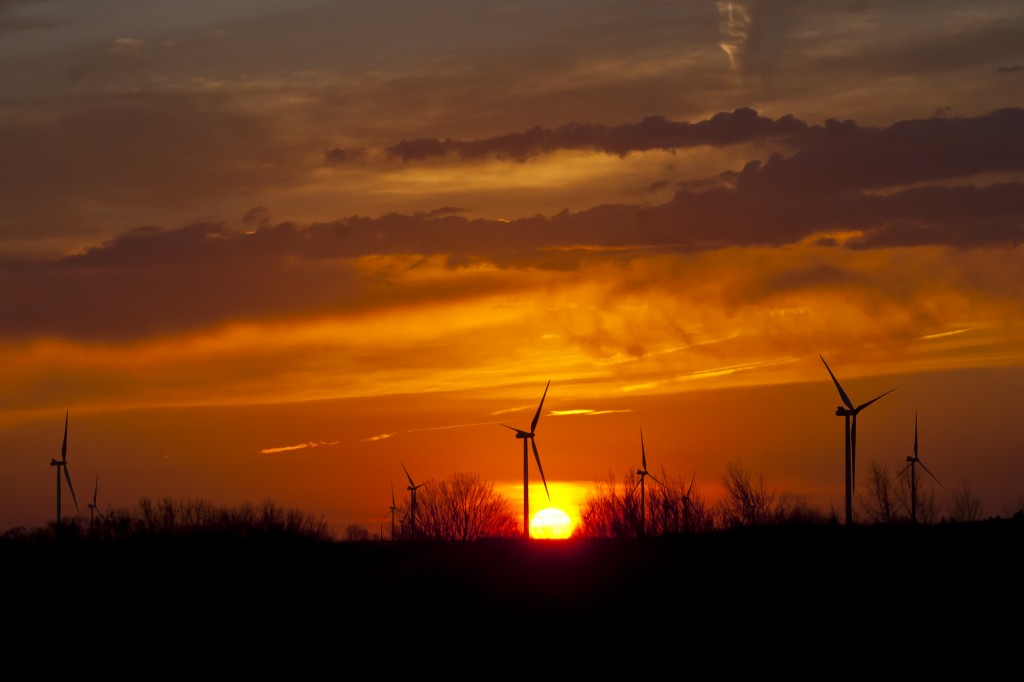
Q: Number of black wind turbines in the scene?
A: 9